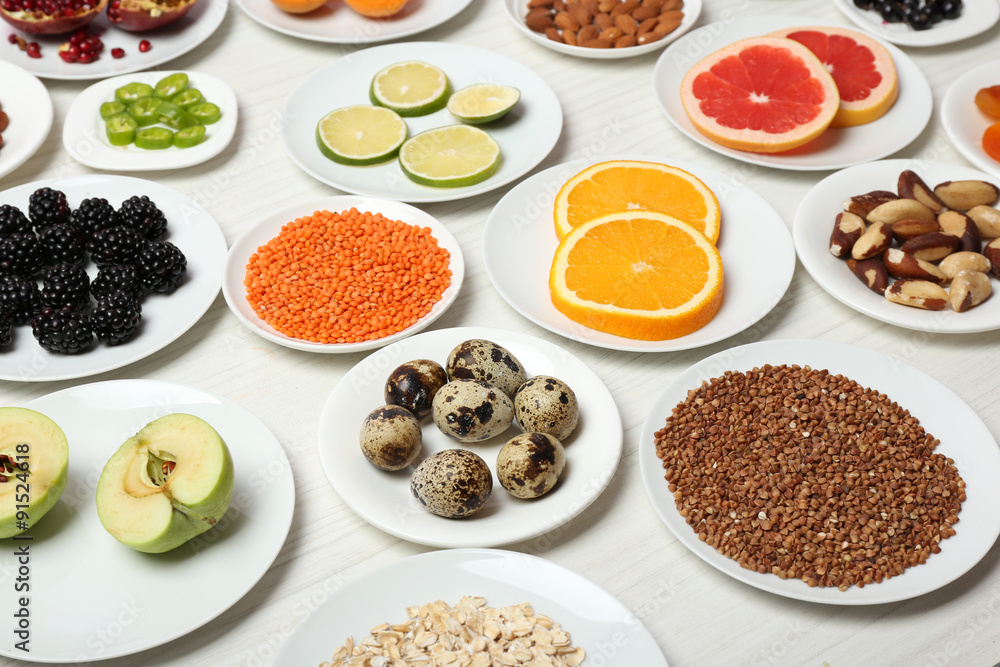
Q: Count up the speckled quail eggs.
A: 7